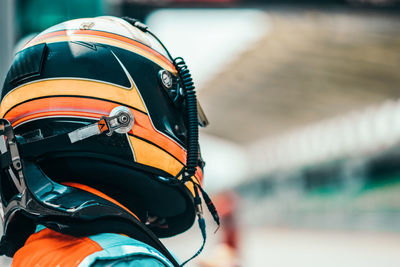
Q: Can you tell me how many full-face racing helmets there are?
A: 1